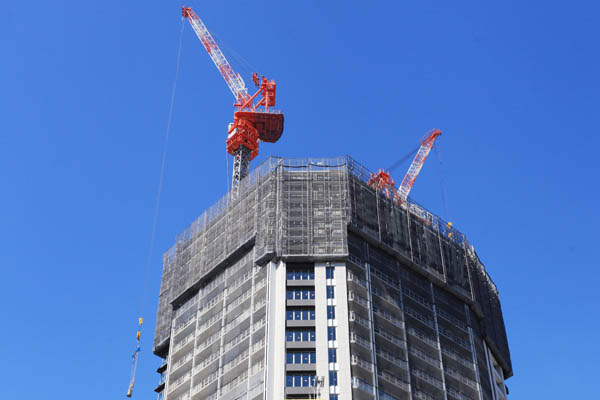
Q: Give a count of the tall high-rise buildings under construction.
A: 1